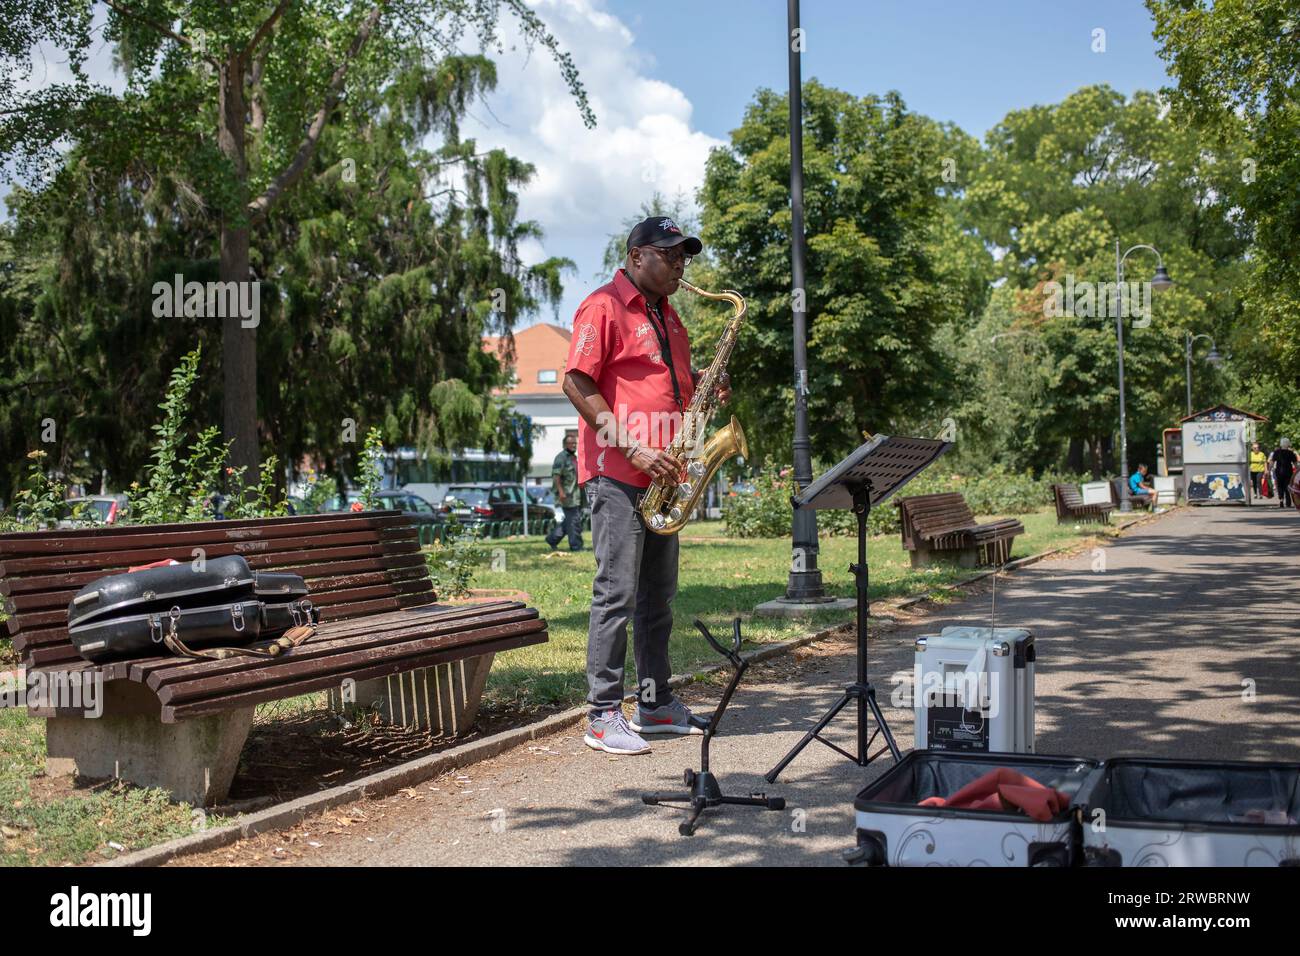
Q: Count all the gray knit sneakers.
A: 2